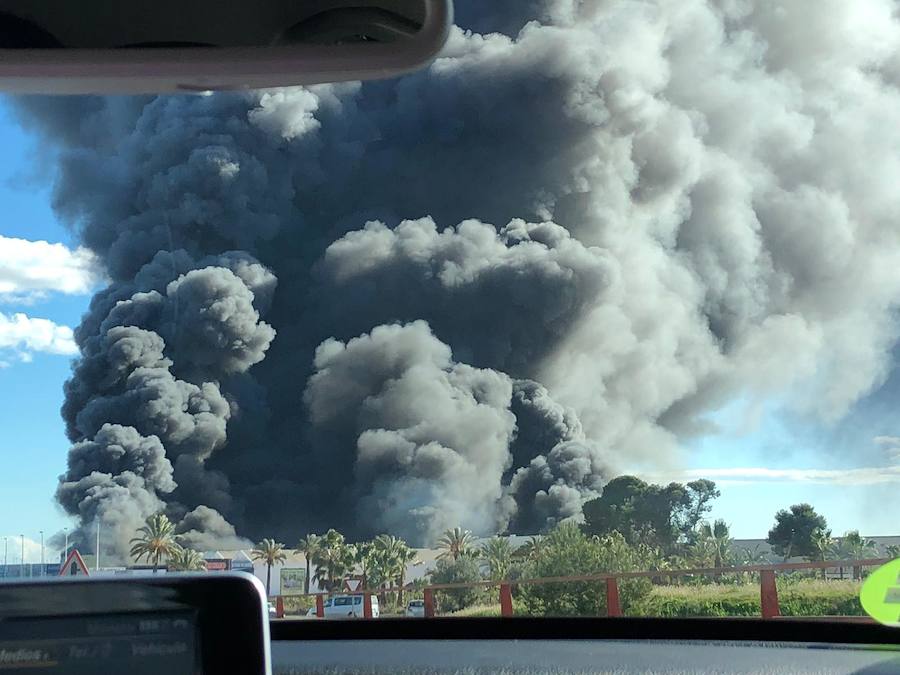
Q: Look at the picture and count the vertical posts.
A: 7